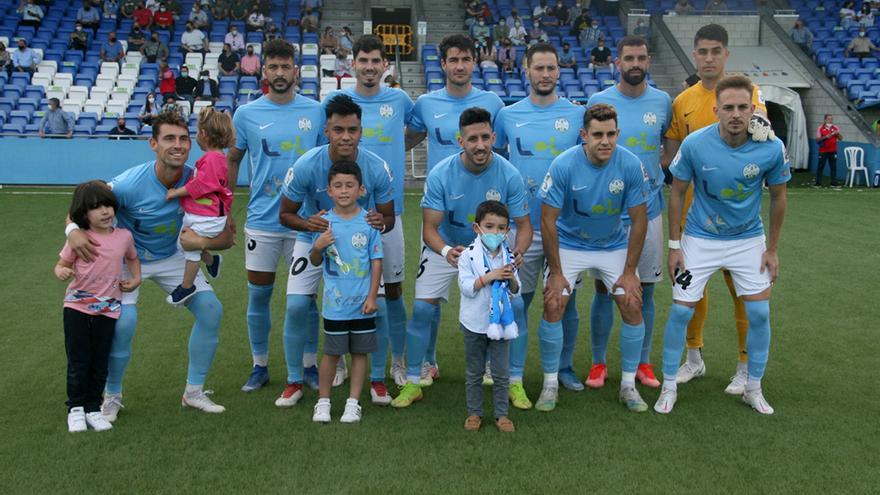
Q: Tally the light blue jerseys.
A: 11